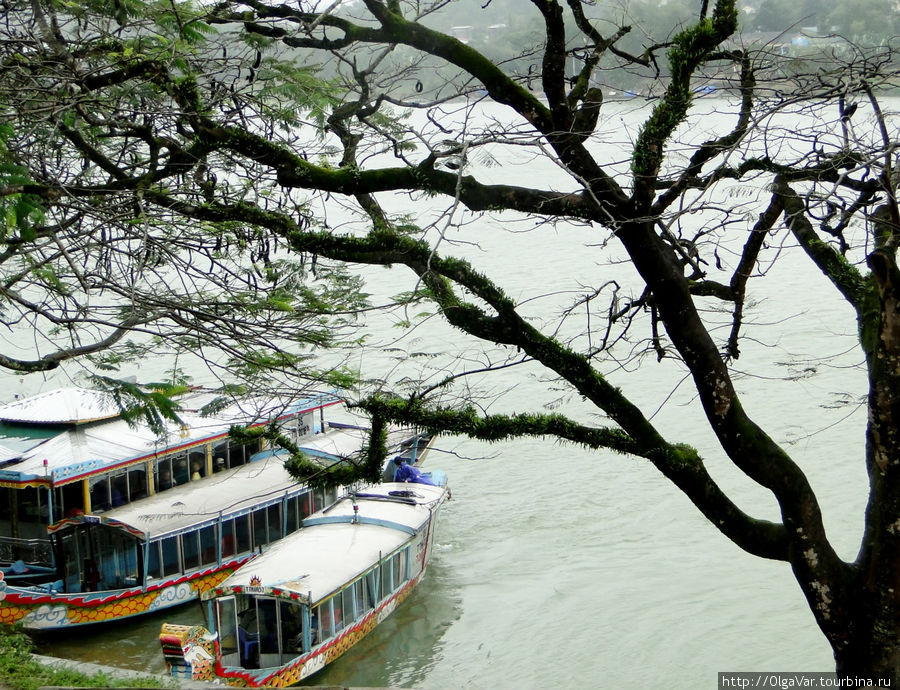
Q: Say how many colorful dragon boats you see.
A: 3